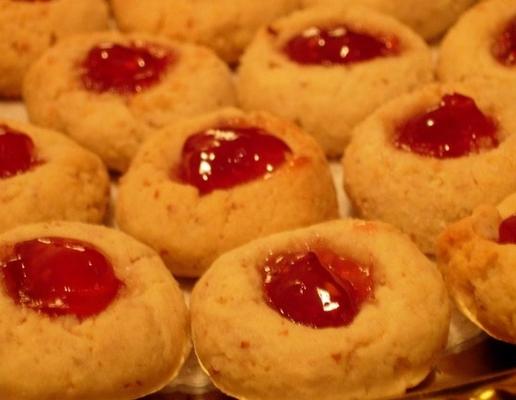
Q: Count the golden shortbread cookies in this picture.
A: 12